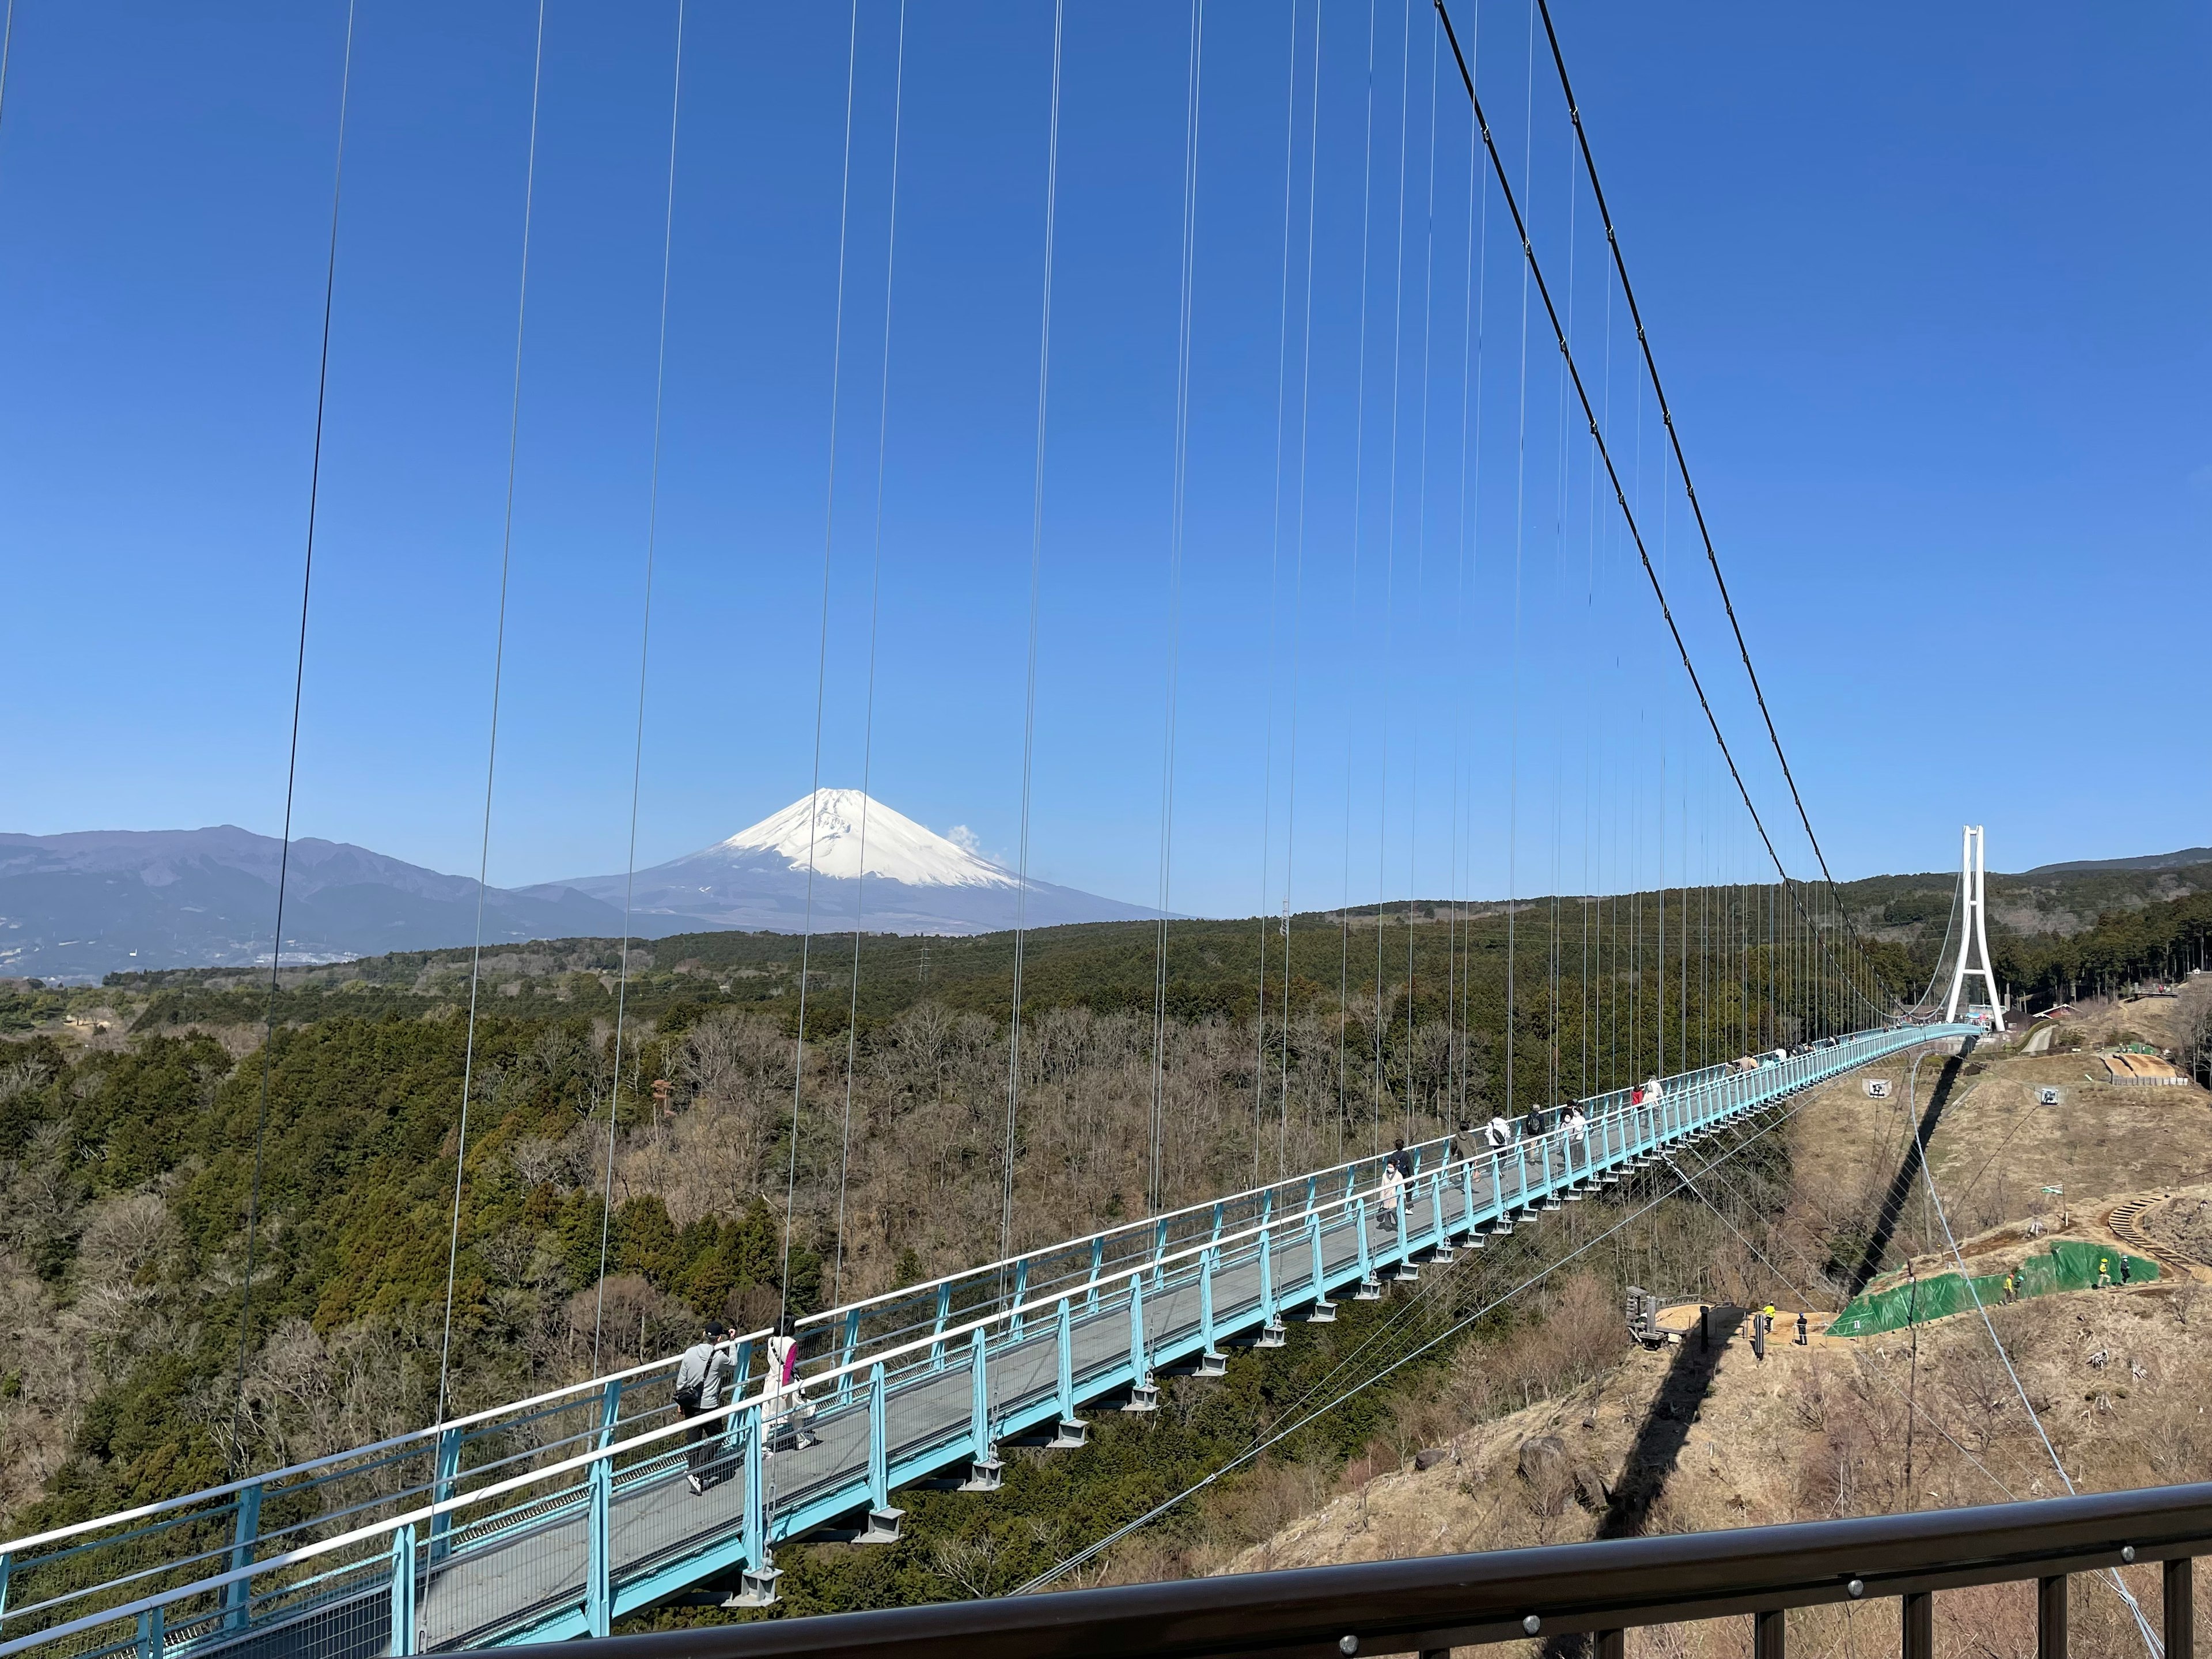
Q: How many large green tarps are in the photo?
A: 1